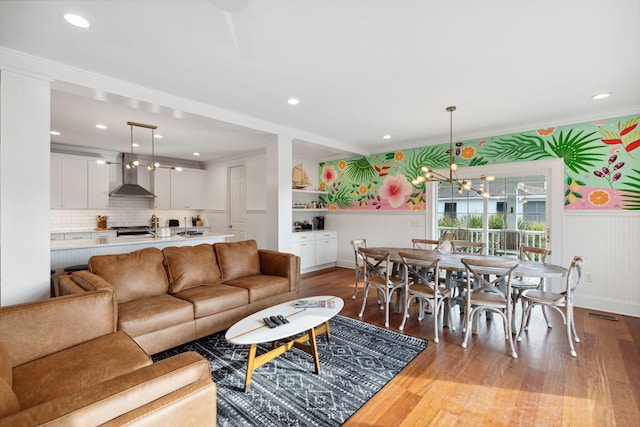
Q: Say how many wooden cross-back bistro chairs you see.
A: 8